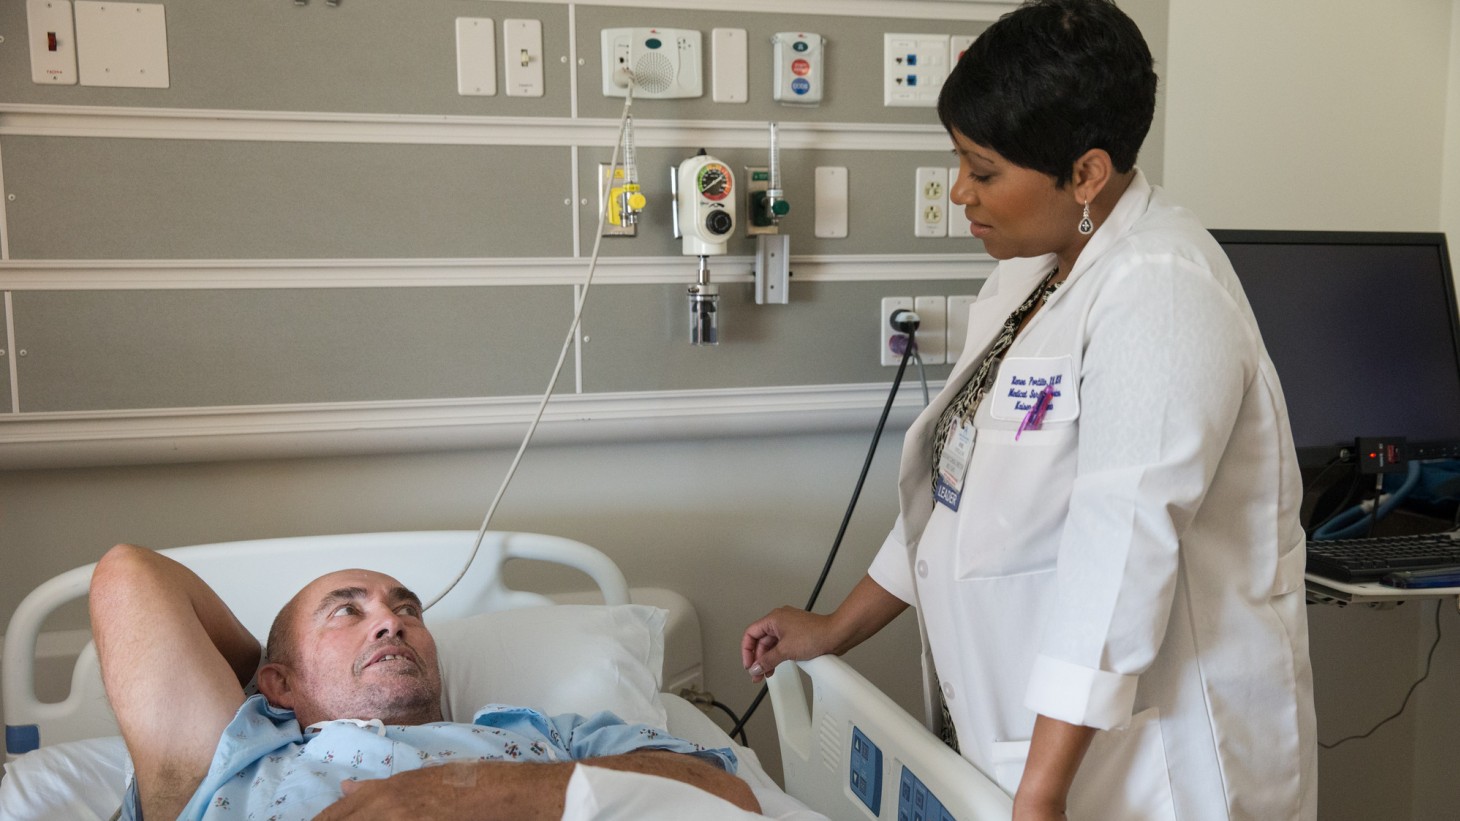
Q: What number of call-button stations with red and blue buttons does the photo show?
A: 1